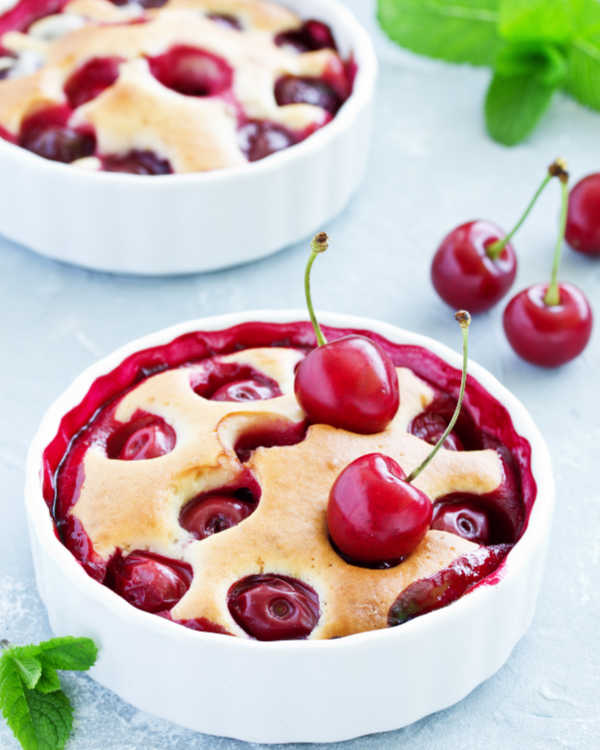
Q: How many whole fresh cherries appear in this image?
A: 5